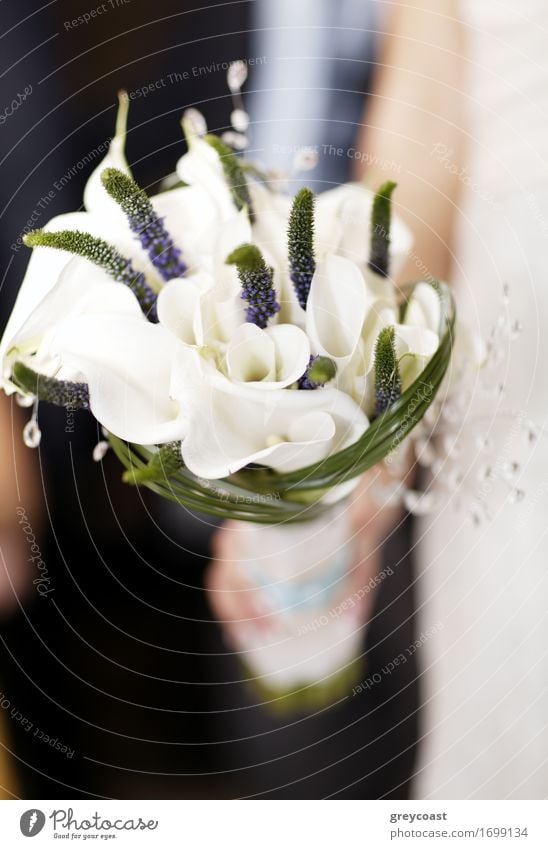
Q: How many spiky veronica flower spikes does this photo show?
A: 10